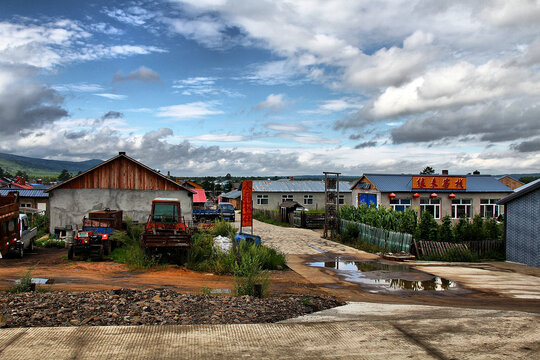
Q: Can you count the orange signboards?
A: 2